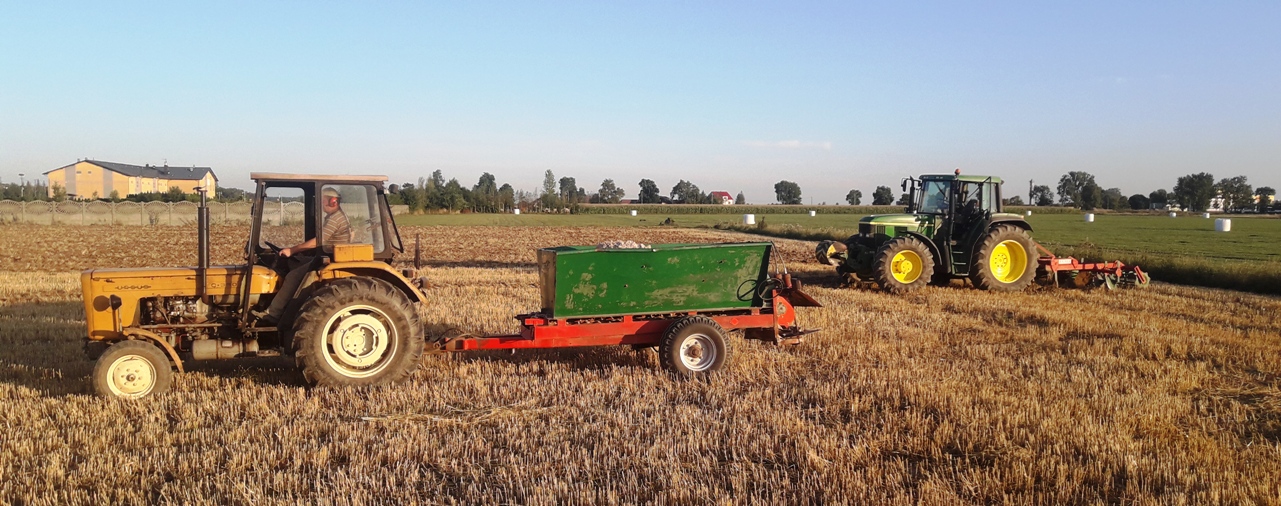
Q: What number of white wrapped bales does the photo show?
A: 9